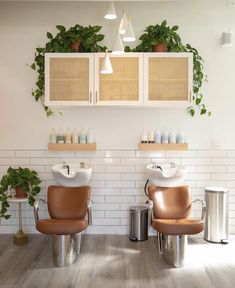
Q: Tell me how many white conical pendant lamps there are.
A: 5